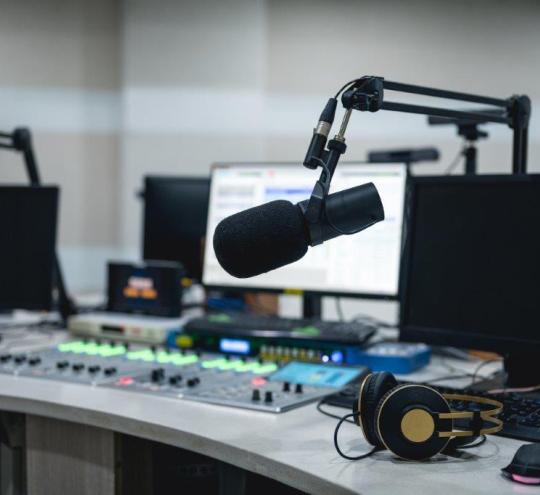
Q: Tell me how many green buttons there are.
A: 12